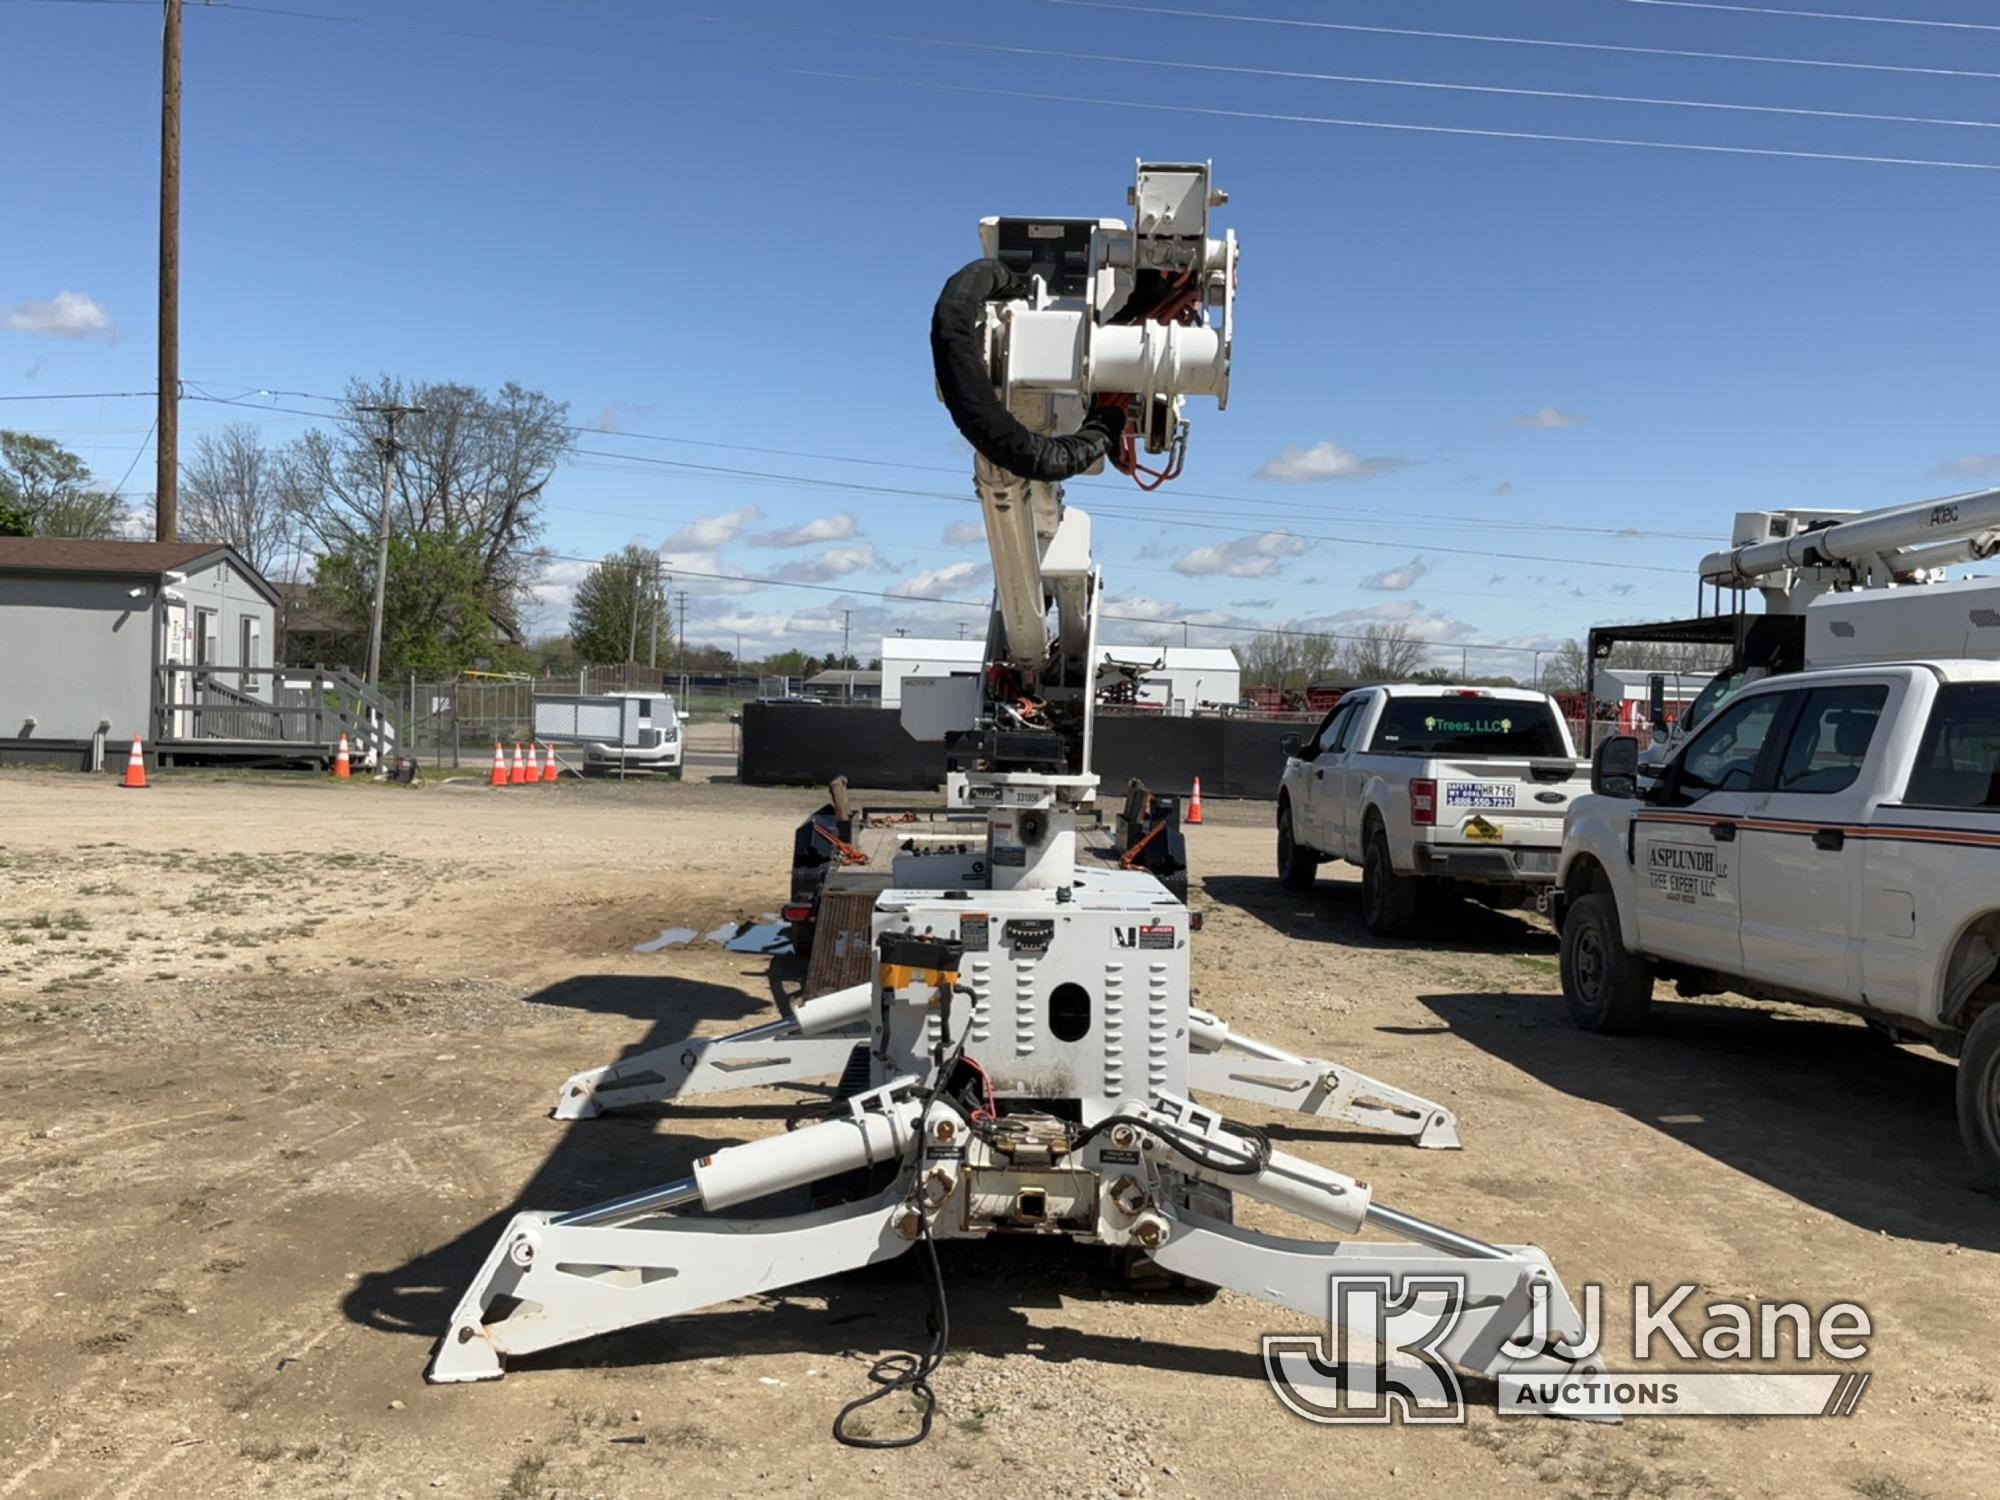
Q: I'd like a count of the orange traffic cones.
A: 7